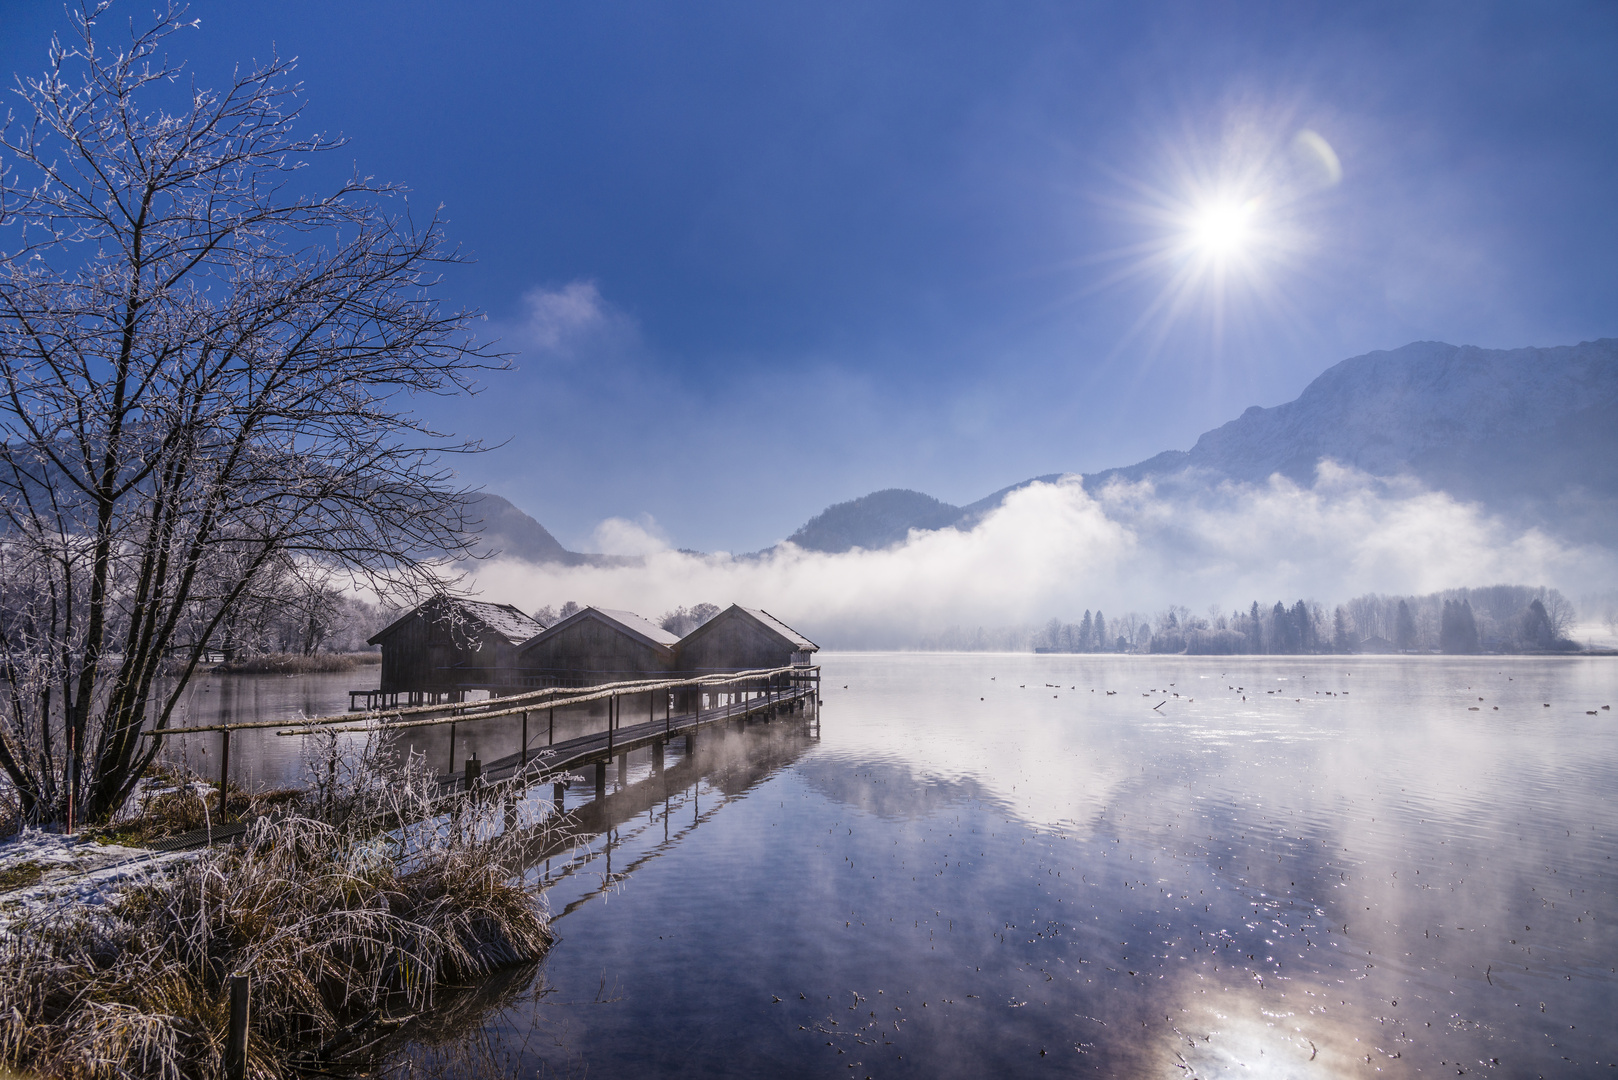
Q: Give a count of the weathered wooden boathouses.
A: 3